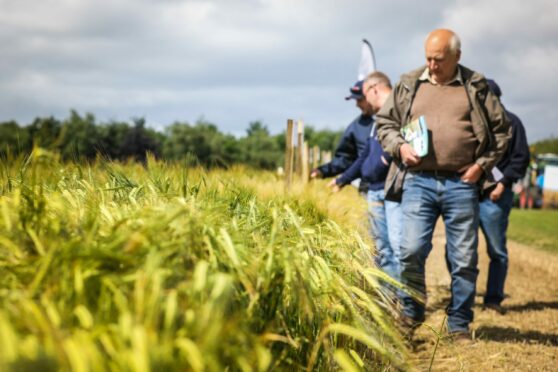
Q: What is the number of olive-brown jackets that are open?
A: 1